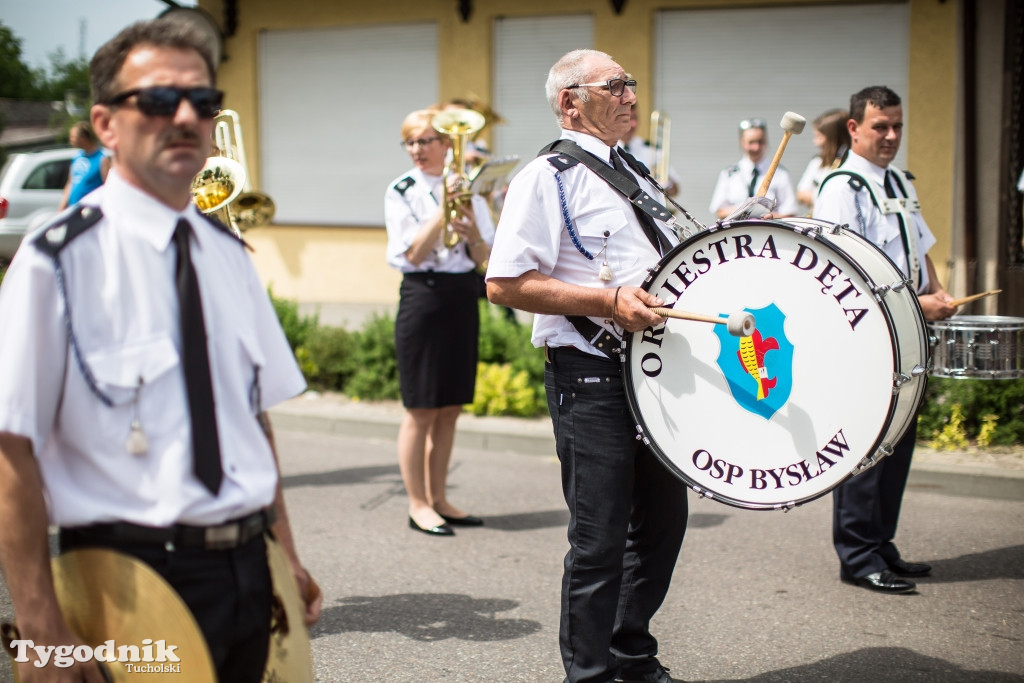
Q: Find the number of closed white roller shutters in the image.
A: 3